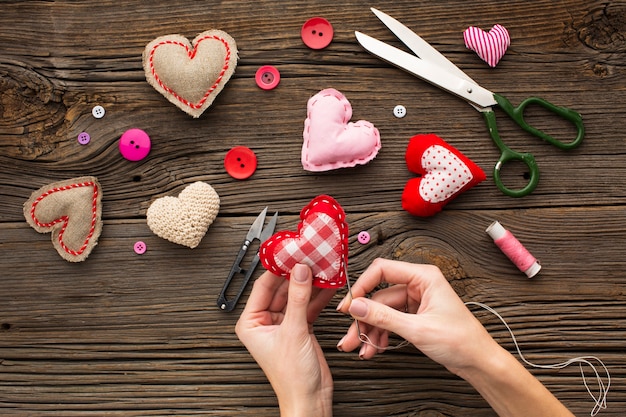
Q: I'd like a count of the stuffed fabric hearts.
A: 7